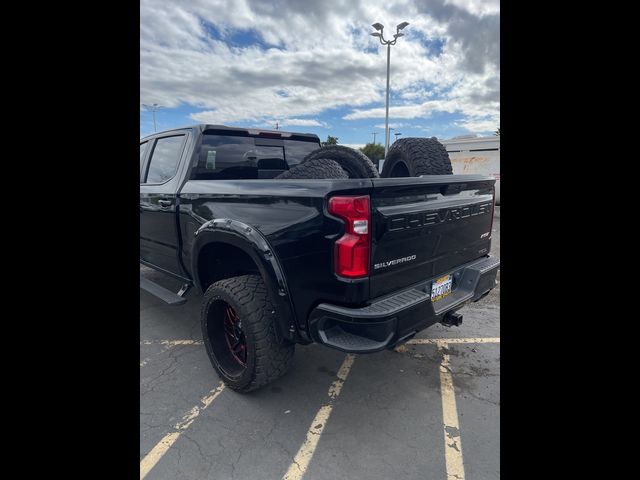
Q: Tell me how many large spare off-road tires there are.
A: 3